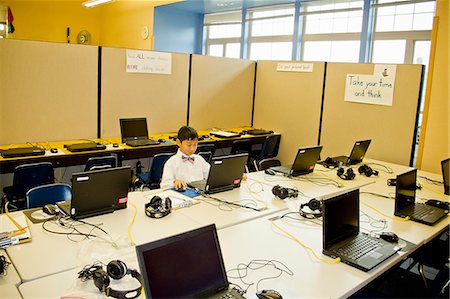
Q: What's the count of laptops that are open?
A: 9